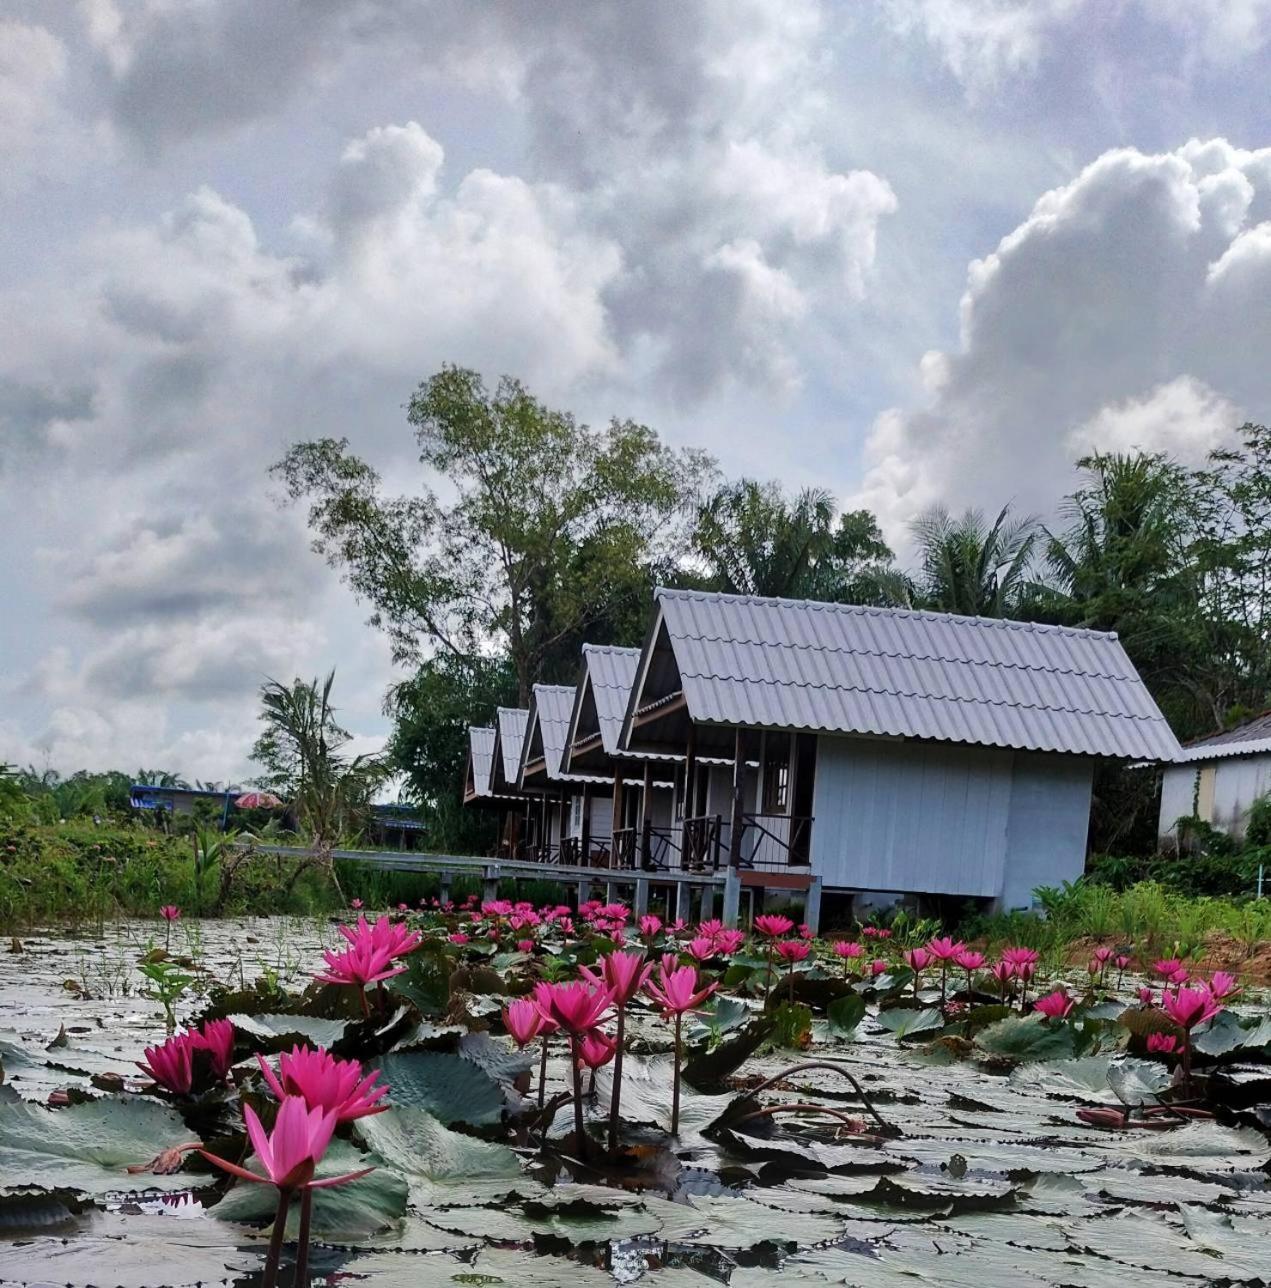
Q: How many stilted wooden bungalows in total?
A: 5